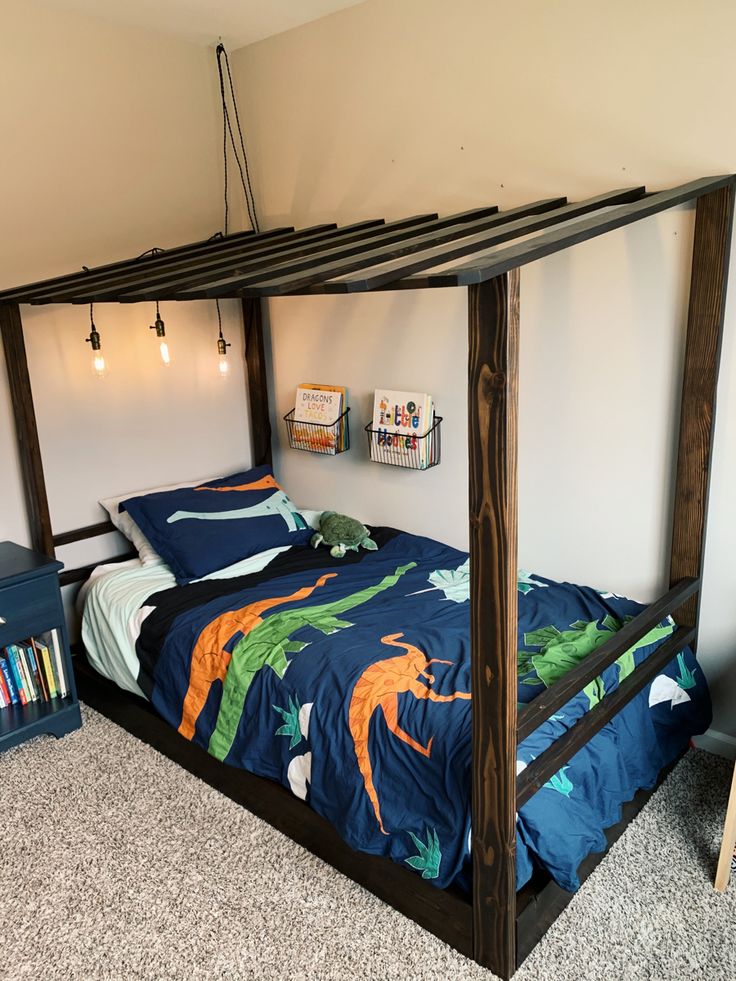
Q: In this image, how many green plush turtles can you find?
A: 1